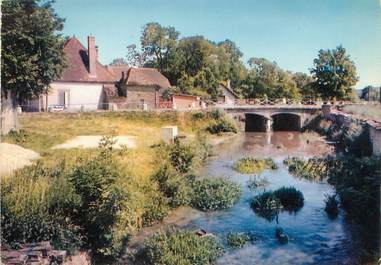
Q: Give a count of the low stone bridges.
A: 1